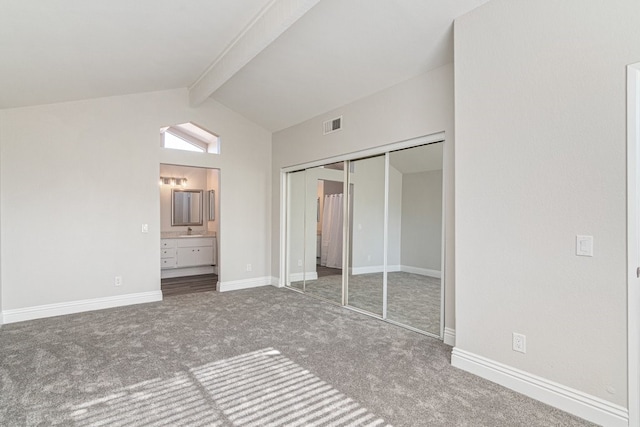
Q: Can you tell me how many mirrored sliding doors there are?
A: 4